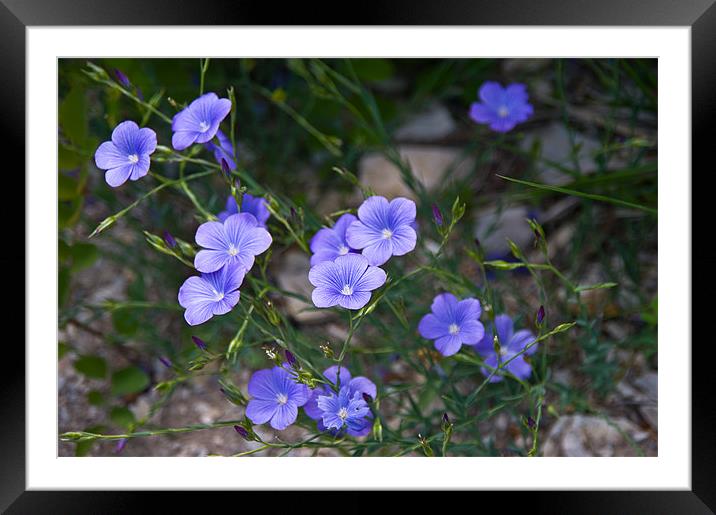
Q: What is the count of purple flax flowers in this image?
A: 15